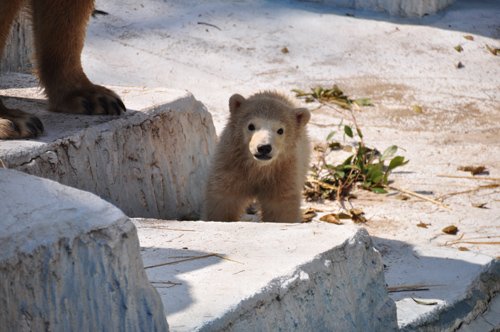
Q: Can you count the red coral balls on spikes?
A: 0